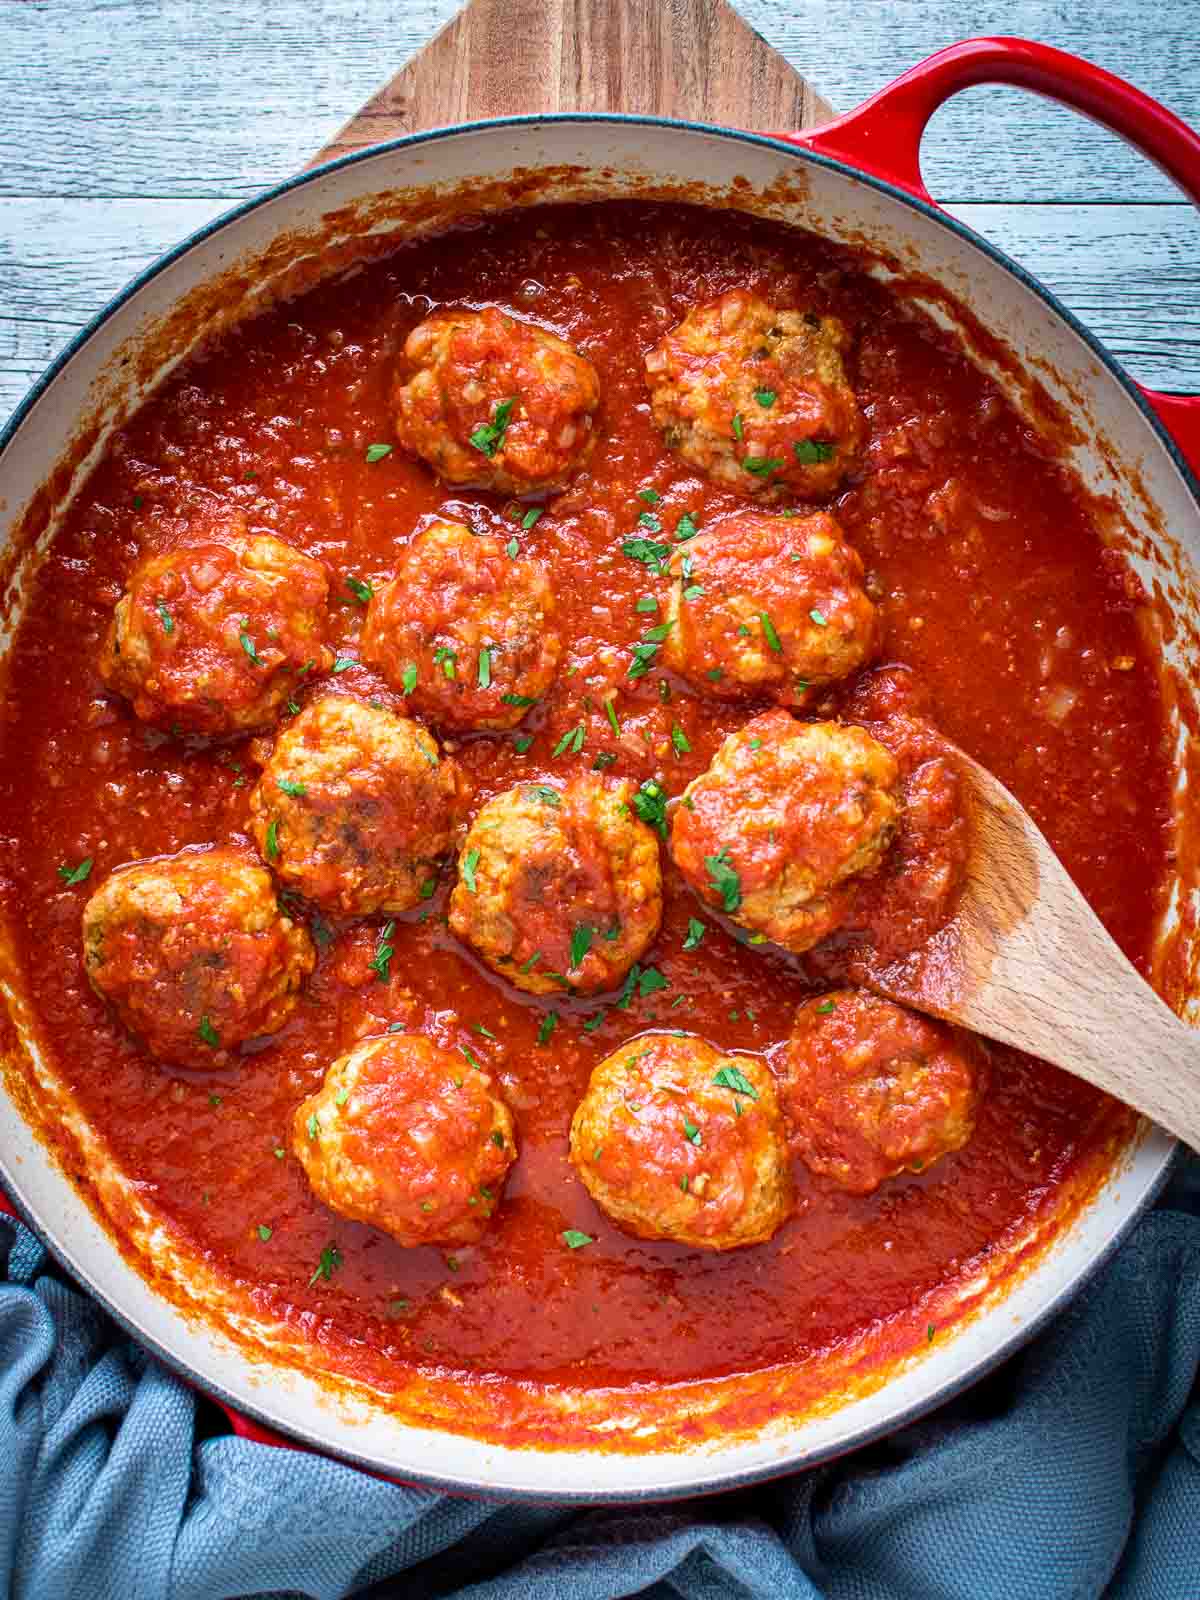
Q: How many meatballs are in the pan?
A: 12